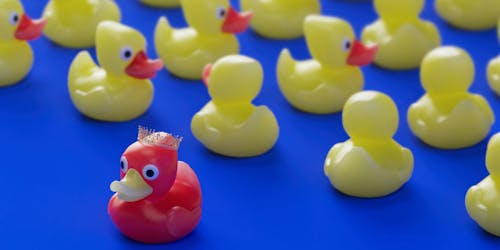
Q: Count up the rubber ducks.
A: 15